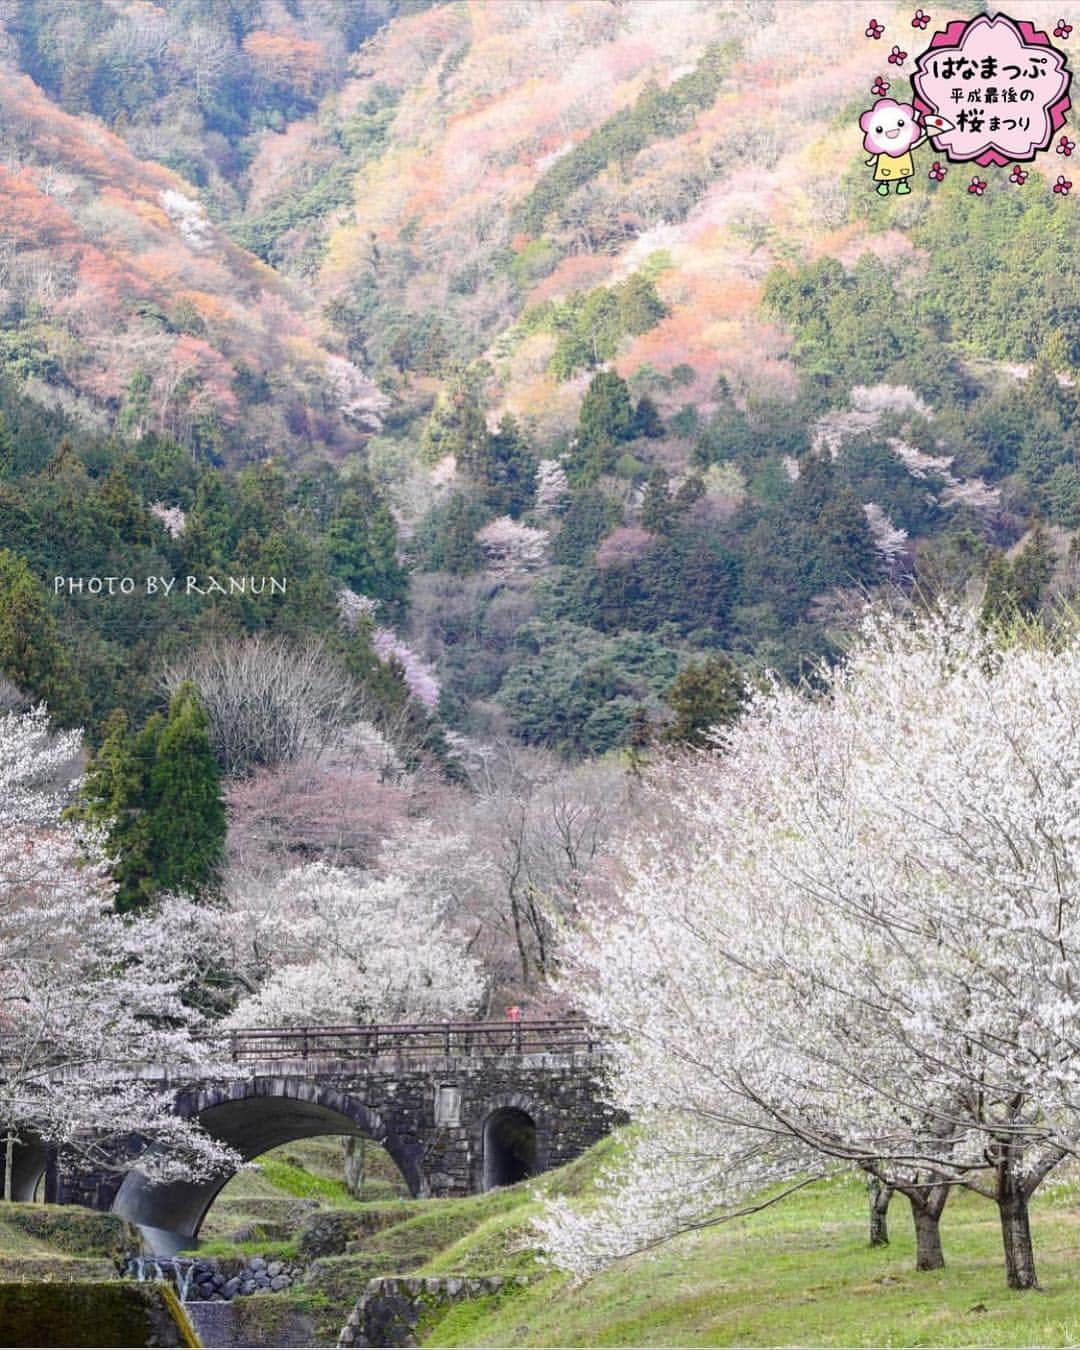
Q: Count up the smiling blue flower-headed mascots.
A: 0